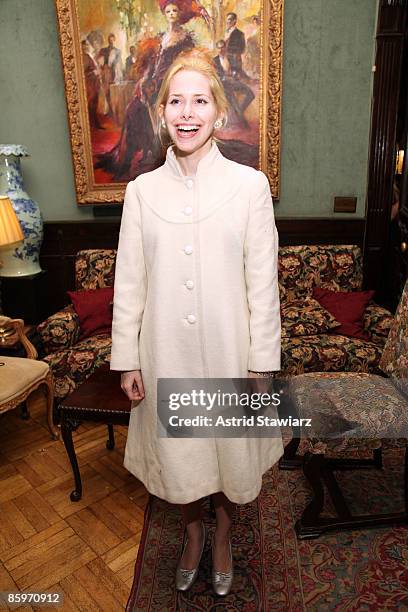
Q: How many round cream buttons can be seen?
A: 5